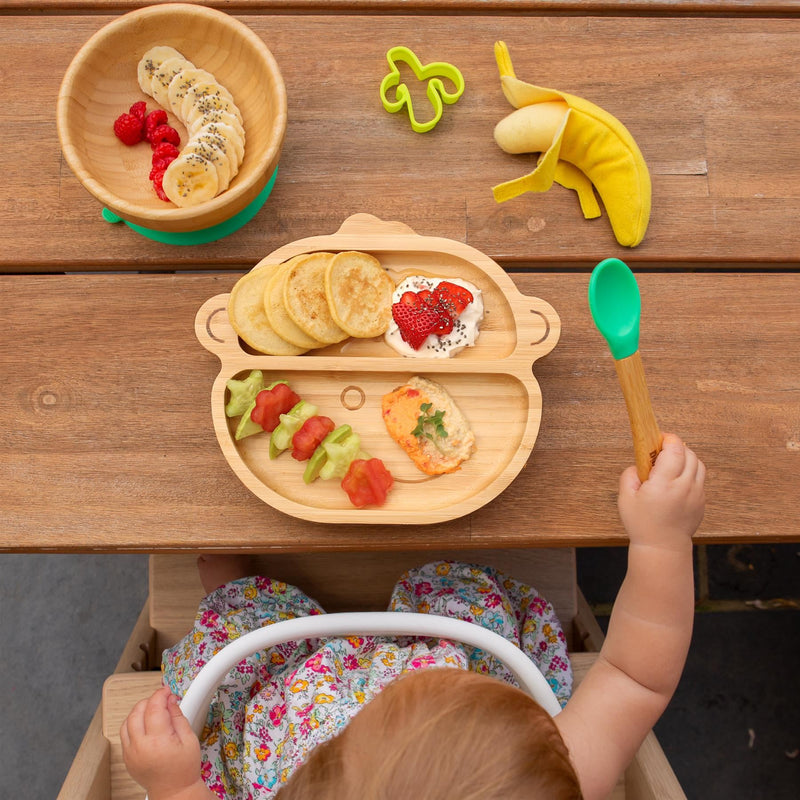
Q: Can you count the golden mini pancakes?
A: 4